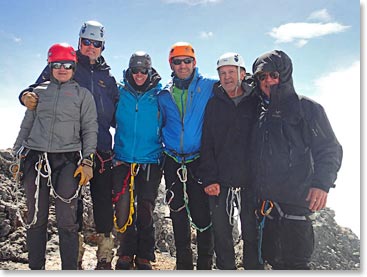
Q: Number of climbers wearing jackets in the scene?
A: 6